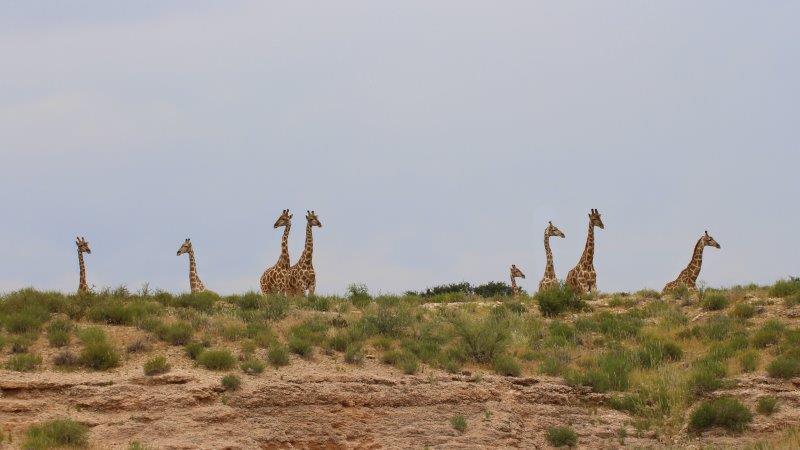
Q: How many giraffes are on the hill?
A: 8